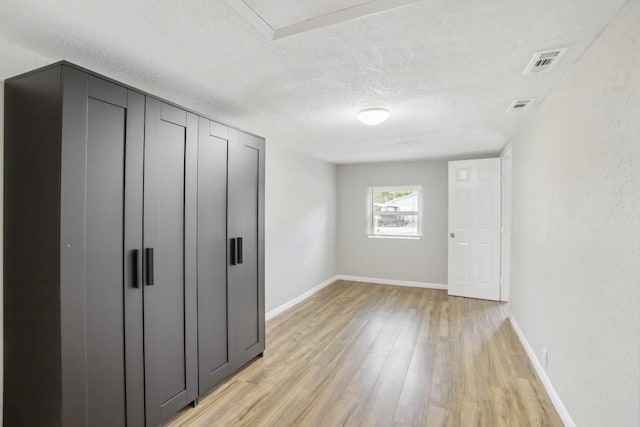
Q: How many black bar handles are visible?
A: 4